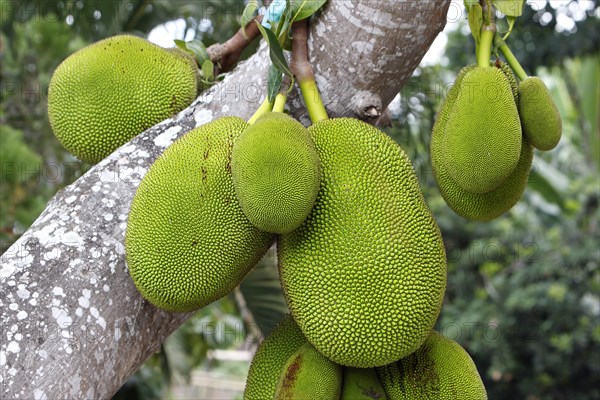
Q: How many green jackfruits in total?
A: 11